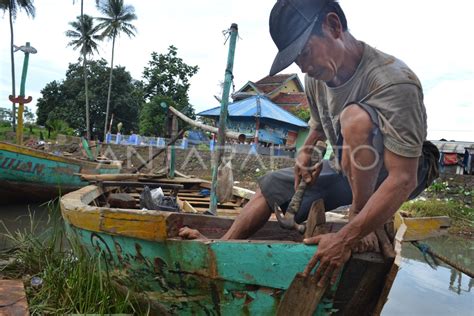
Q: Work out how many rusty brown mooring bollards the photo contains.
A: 0